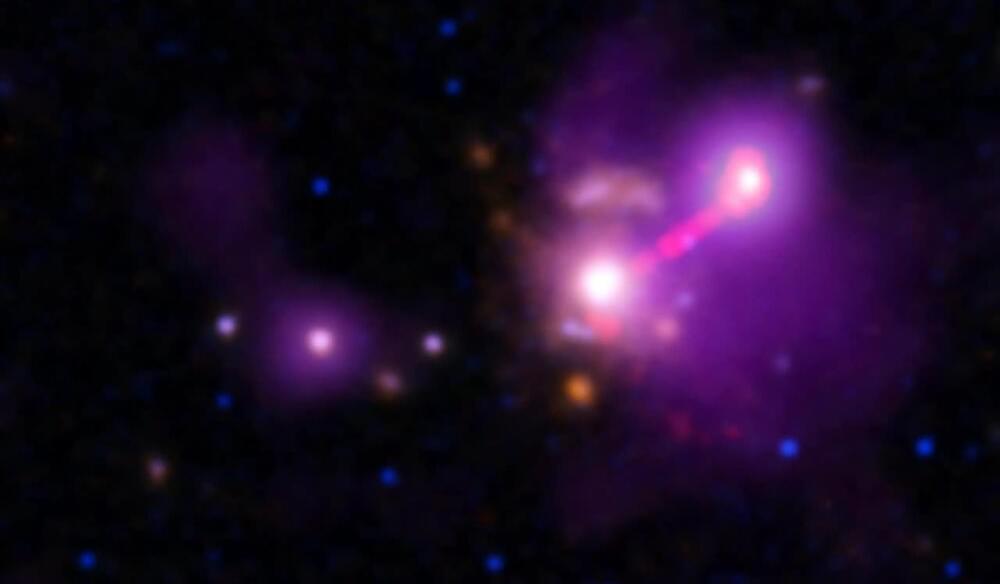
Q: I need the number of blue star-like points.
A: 10